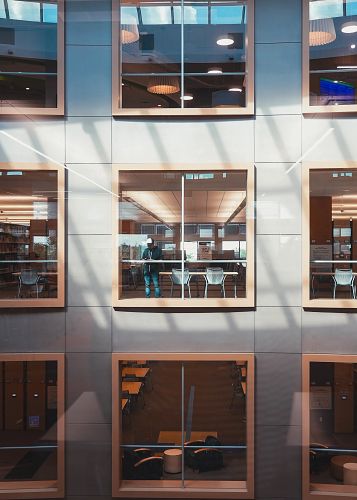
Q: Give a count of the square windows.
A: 9